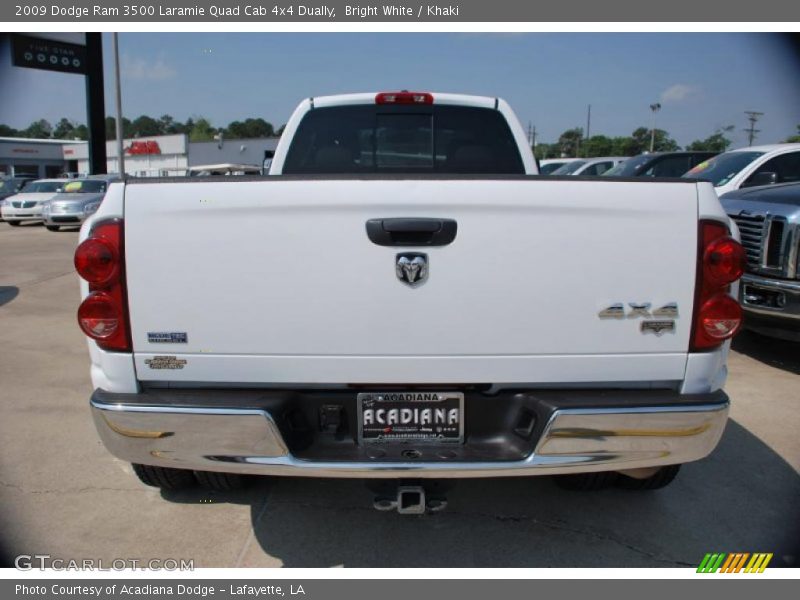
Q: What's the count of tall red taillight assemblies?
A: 2